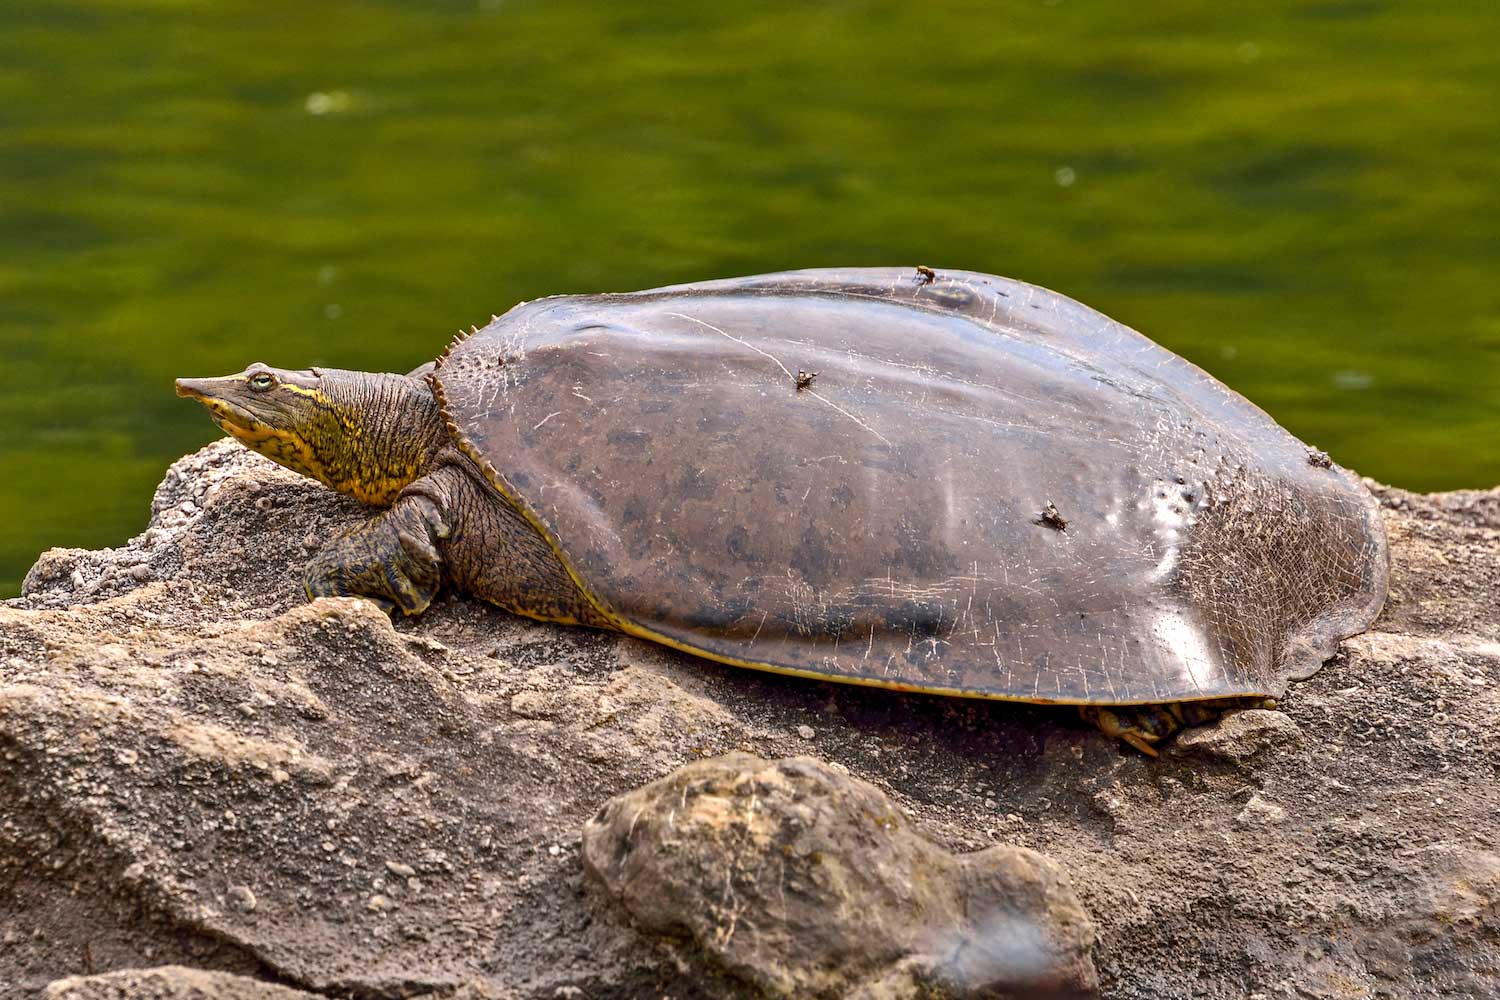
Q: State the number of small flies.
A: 4